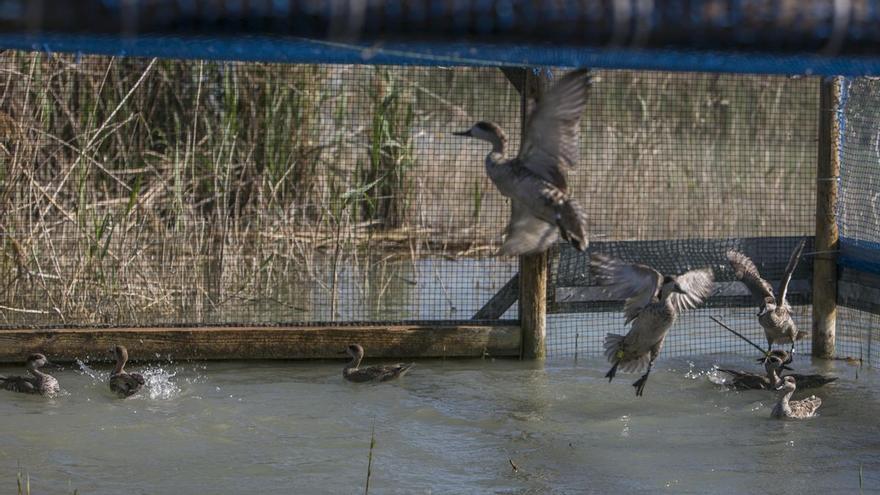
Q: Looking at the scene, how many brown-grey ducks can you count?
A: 9